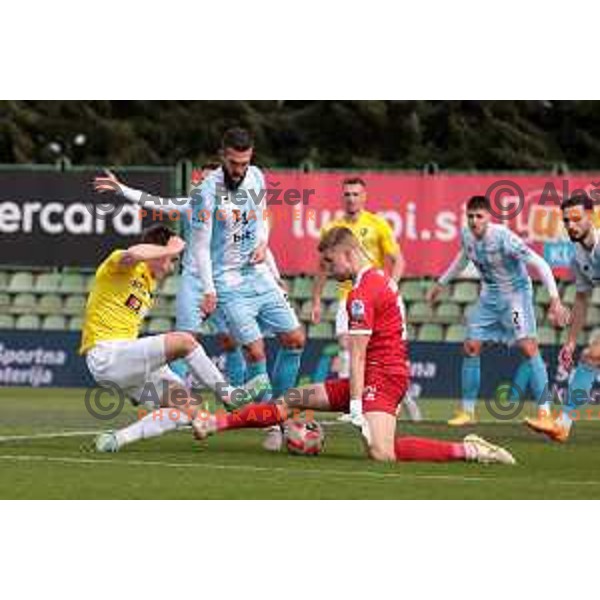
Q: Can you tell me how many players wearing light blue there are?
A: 4